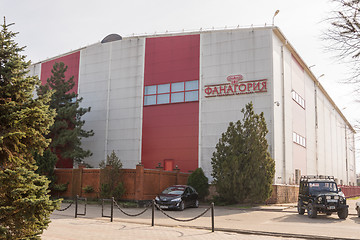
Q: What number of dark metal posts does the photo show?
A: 4